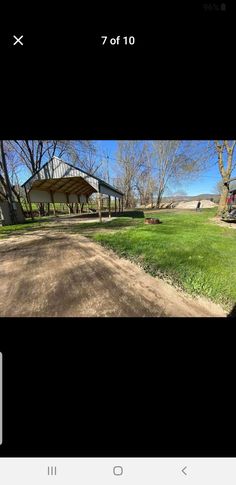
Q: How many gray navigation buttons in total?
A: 3